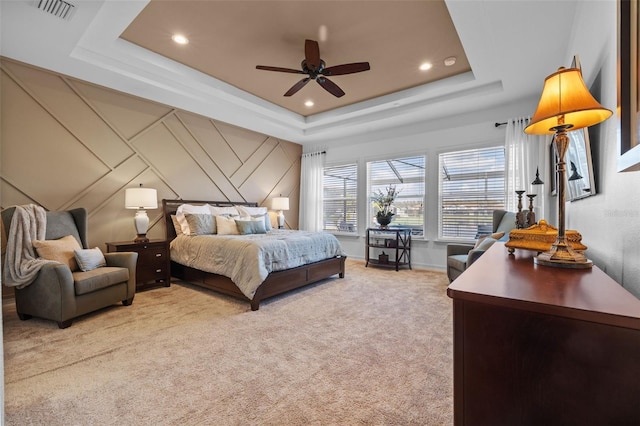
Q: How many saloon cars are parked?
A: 0